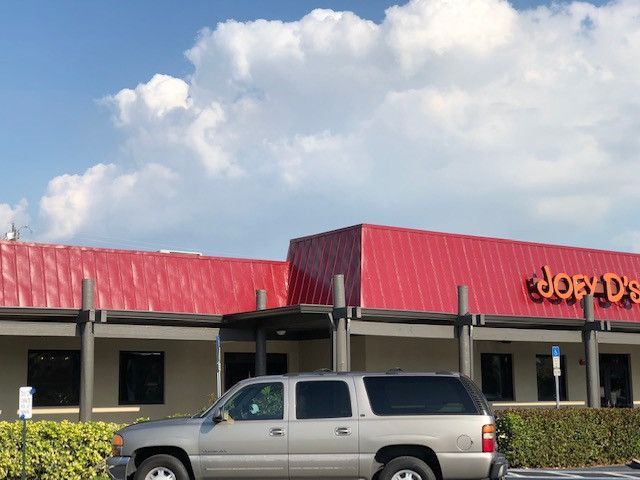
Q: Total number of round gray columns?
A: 5